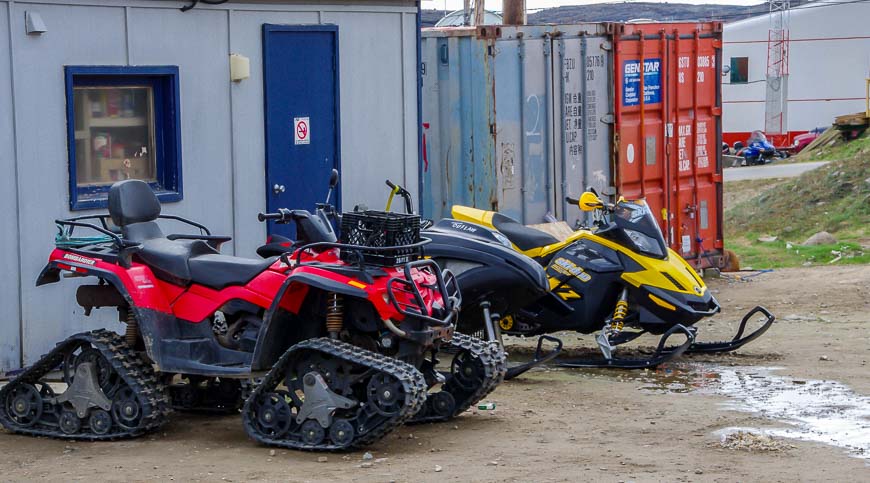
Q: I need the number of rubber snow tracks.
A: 4